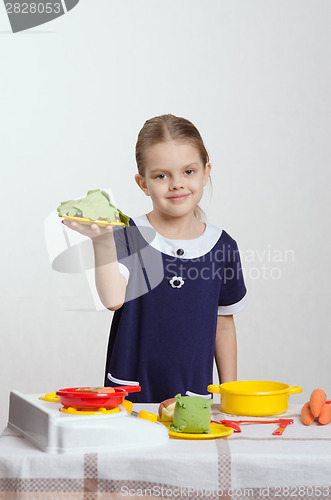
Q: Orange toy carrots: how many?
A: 3